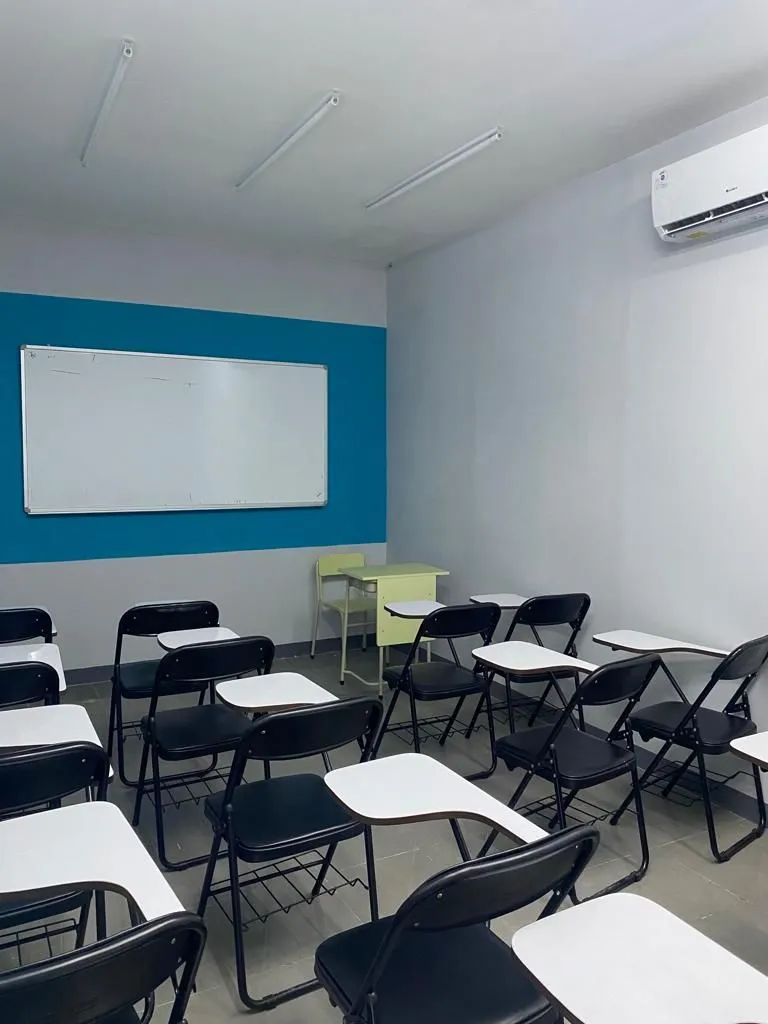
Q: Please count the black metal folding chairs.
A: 12